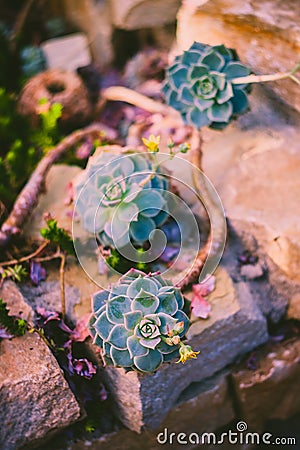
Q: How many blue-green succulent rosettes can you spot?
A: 3